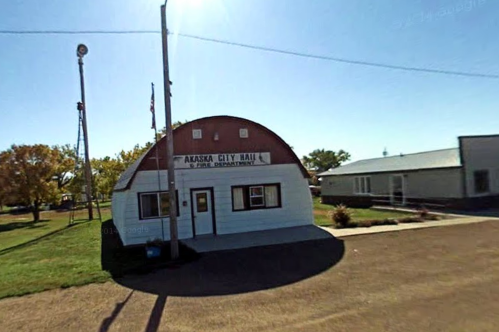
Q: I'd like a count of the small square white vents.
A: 2